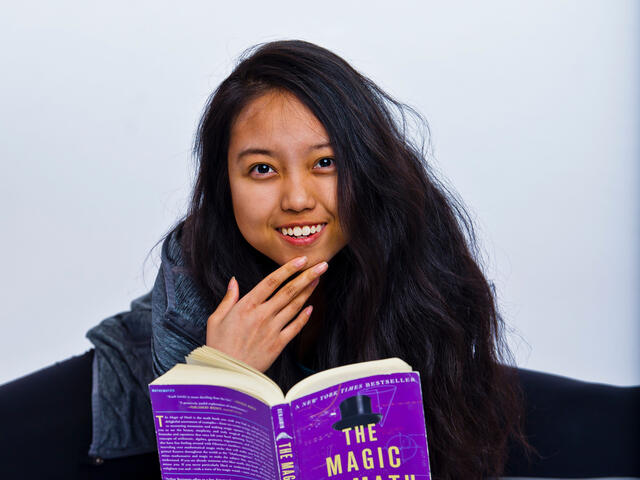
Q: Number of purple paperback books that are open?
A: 1